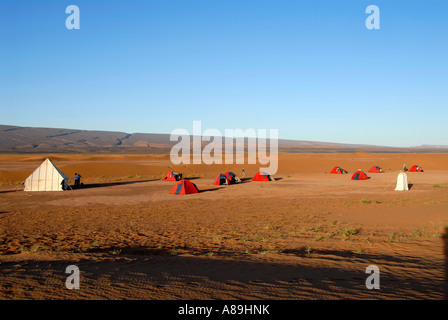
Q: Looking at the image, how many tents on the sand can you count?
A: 11